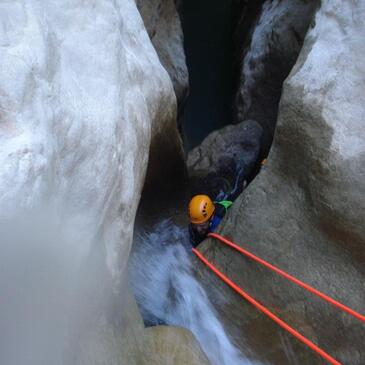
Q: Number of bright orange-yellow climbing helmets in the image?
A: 1